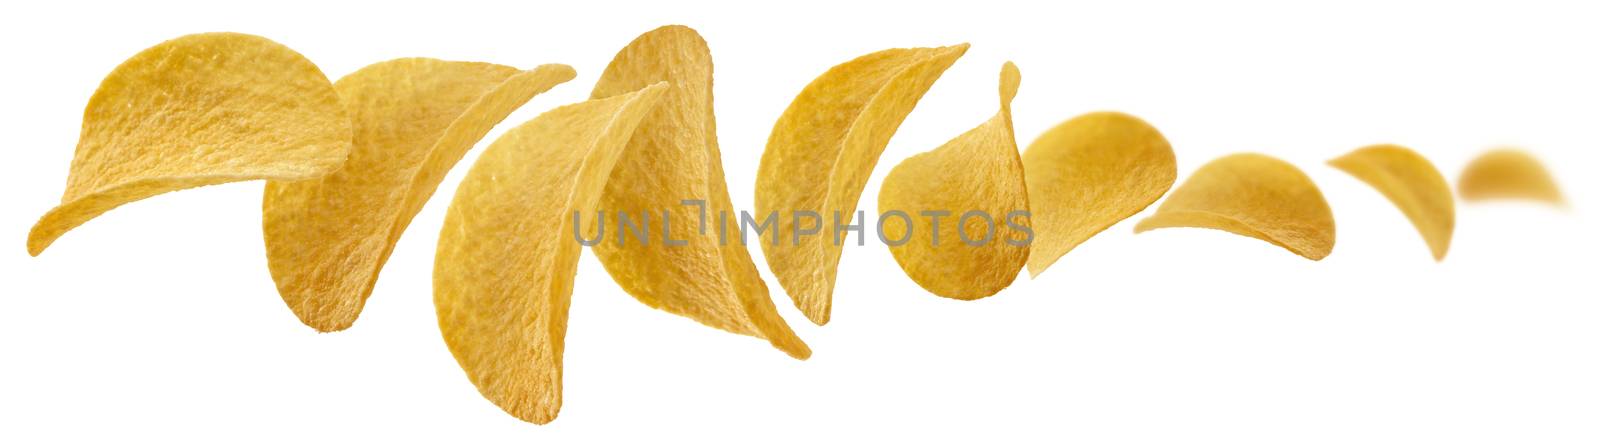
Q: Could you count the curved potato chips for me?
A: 10